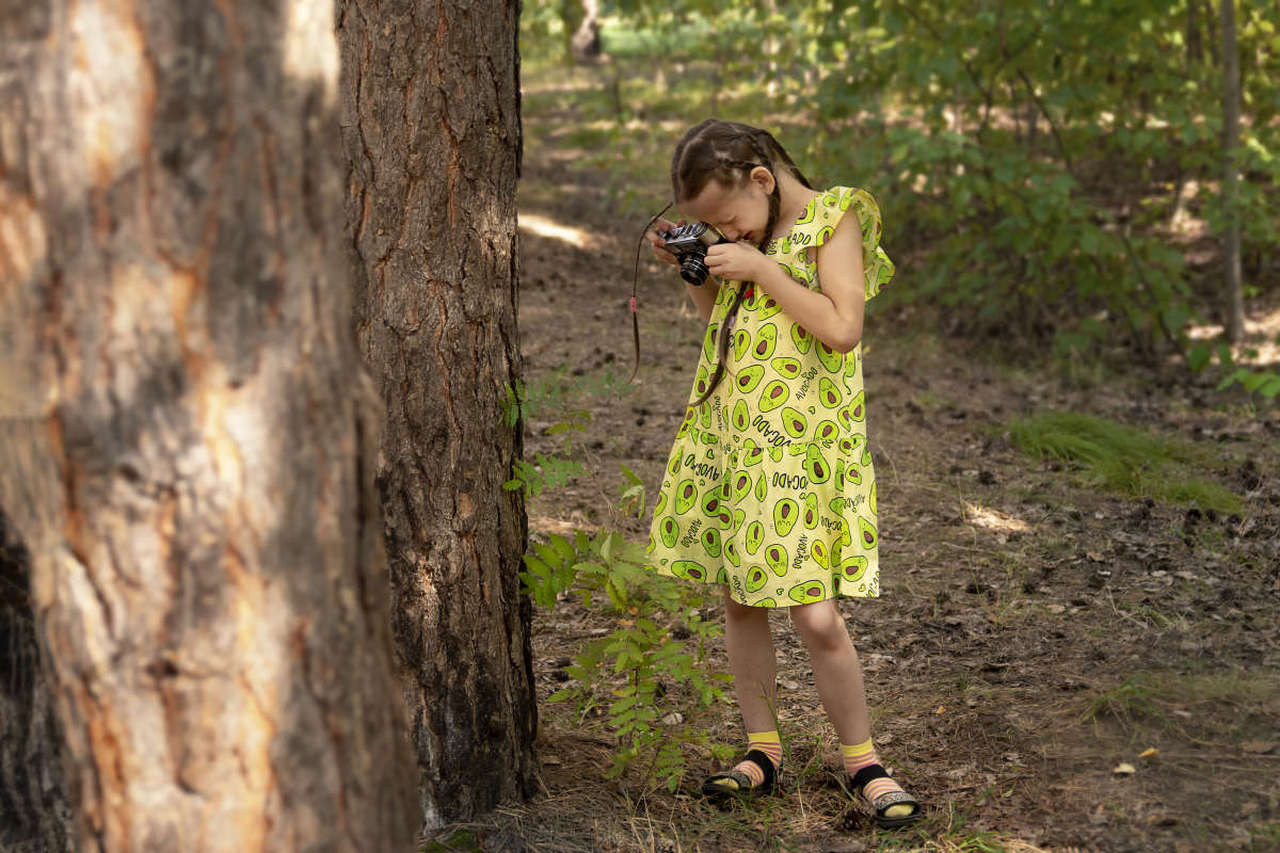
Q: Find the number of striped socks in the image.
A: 2